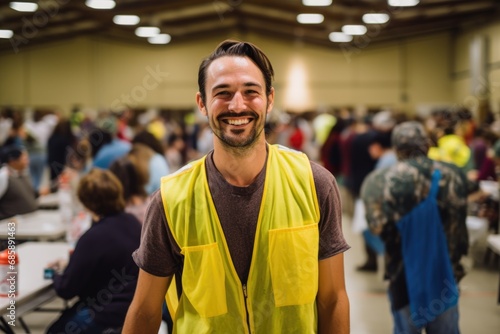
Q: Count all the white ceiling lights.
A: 12